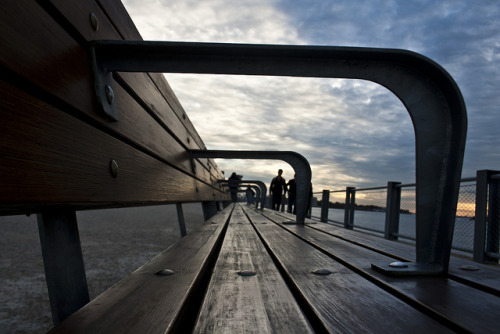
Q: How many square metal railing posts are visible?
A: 4